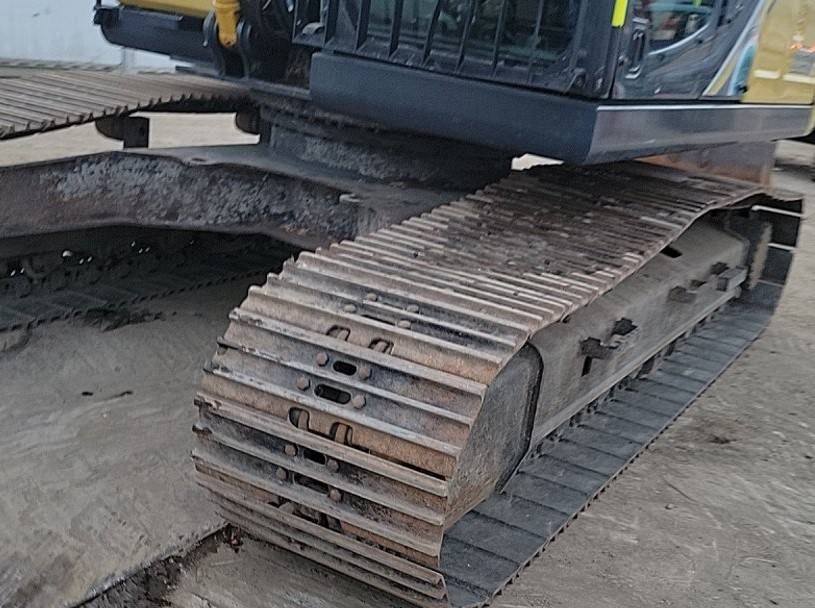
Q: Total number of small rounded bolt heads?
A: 12